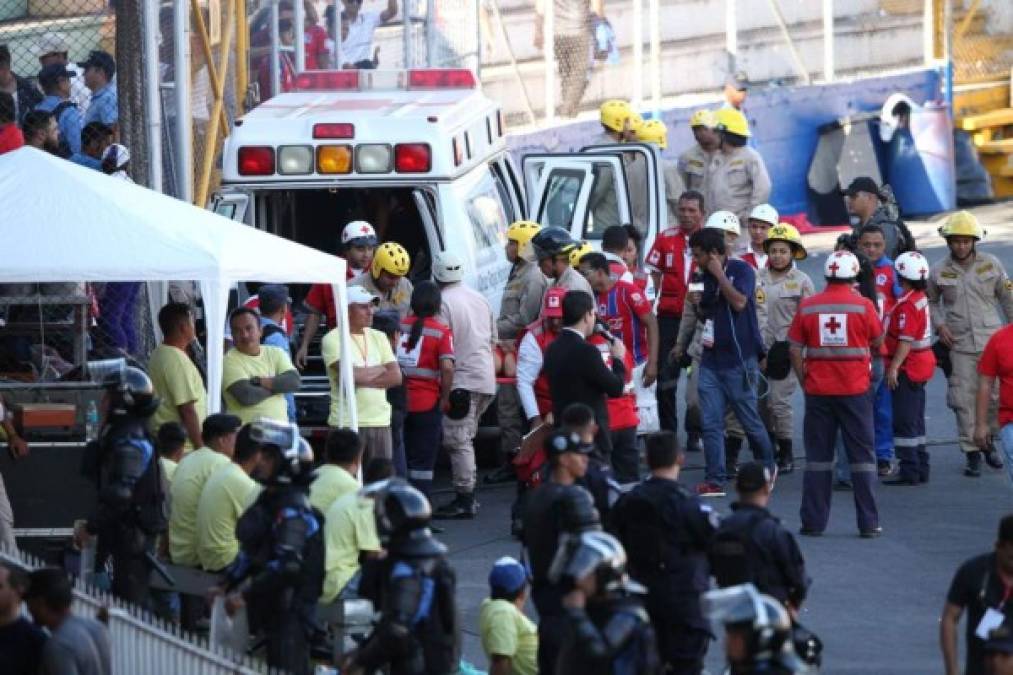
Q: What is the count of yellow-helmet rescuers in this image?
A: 10